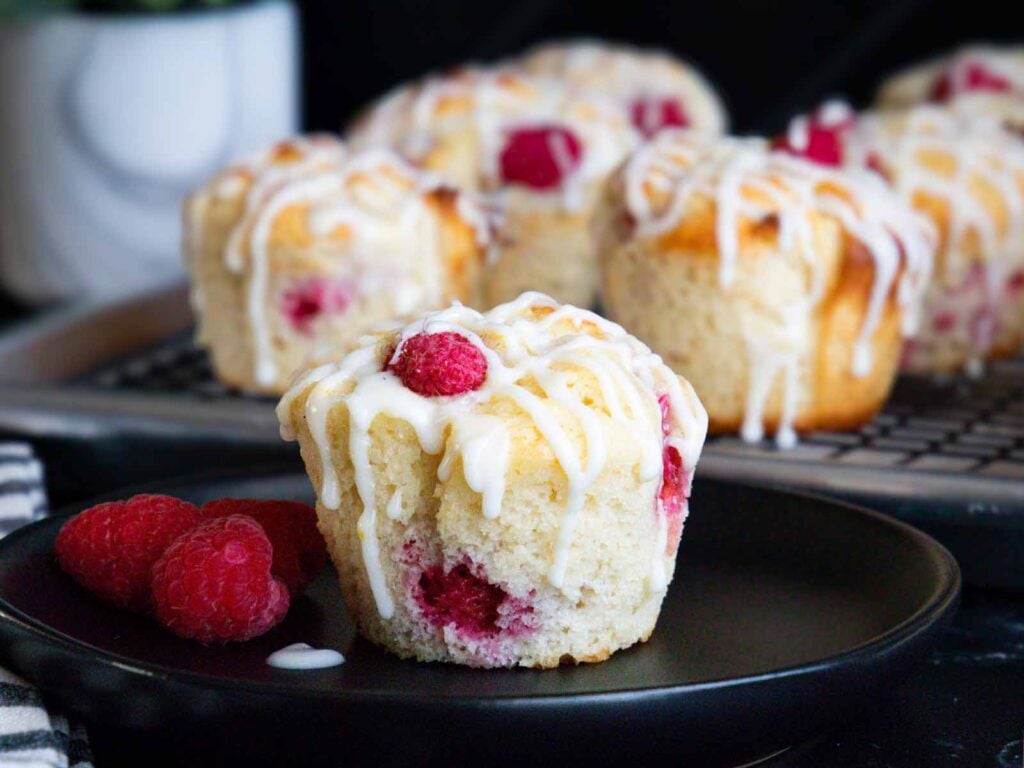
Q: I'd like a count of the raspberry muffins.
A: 7